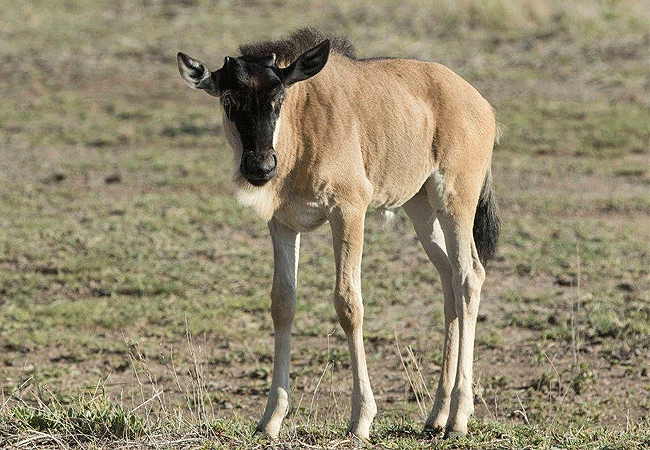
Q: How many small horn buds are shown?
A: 2